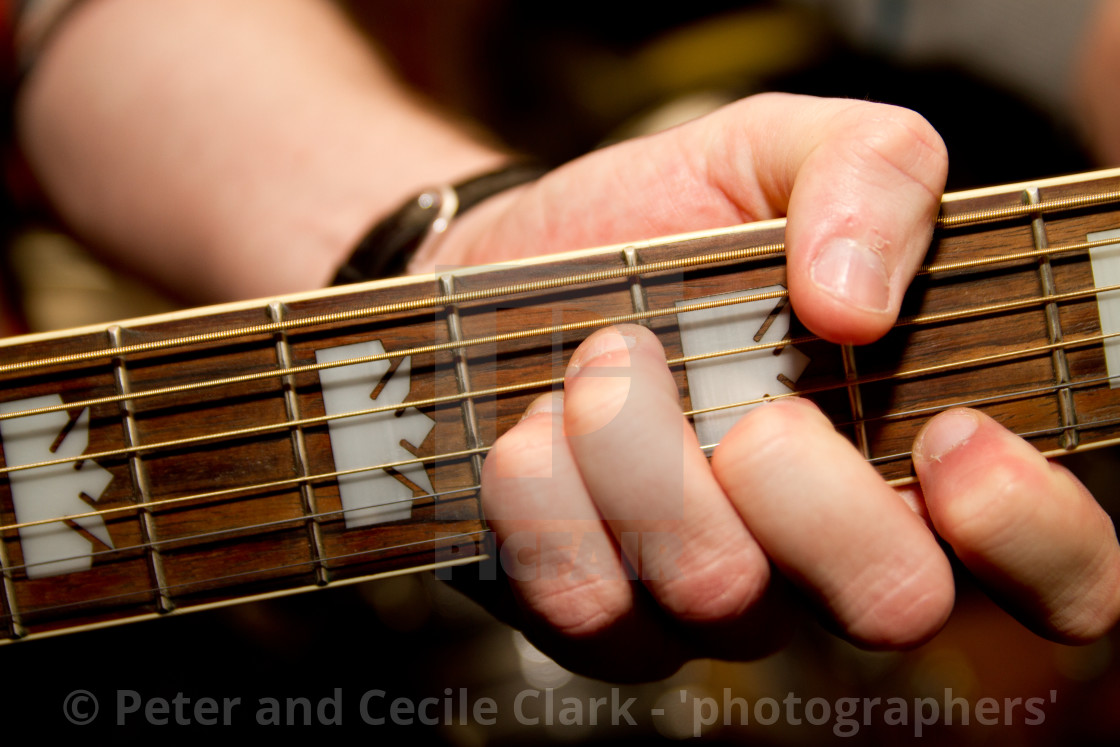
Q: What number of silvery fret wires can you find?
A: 7